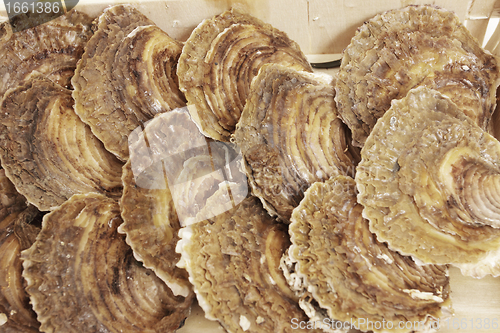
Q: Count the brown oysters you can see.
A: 12